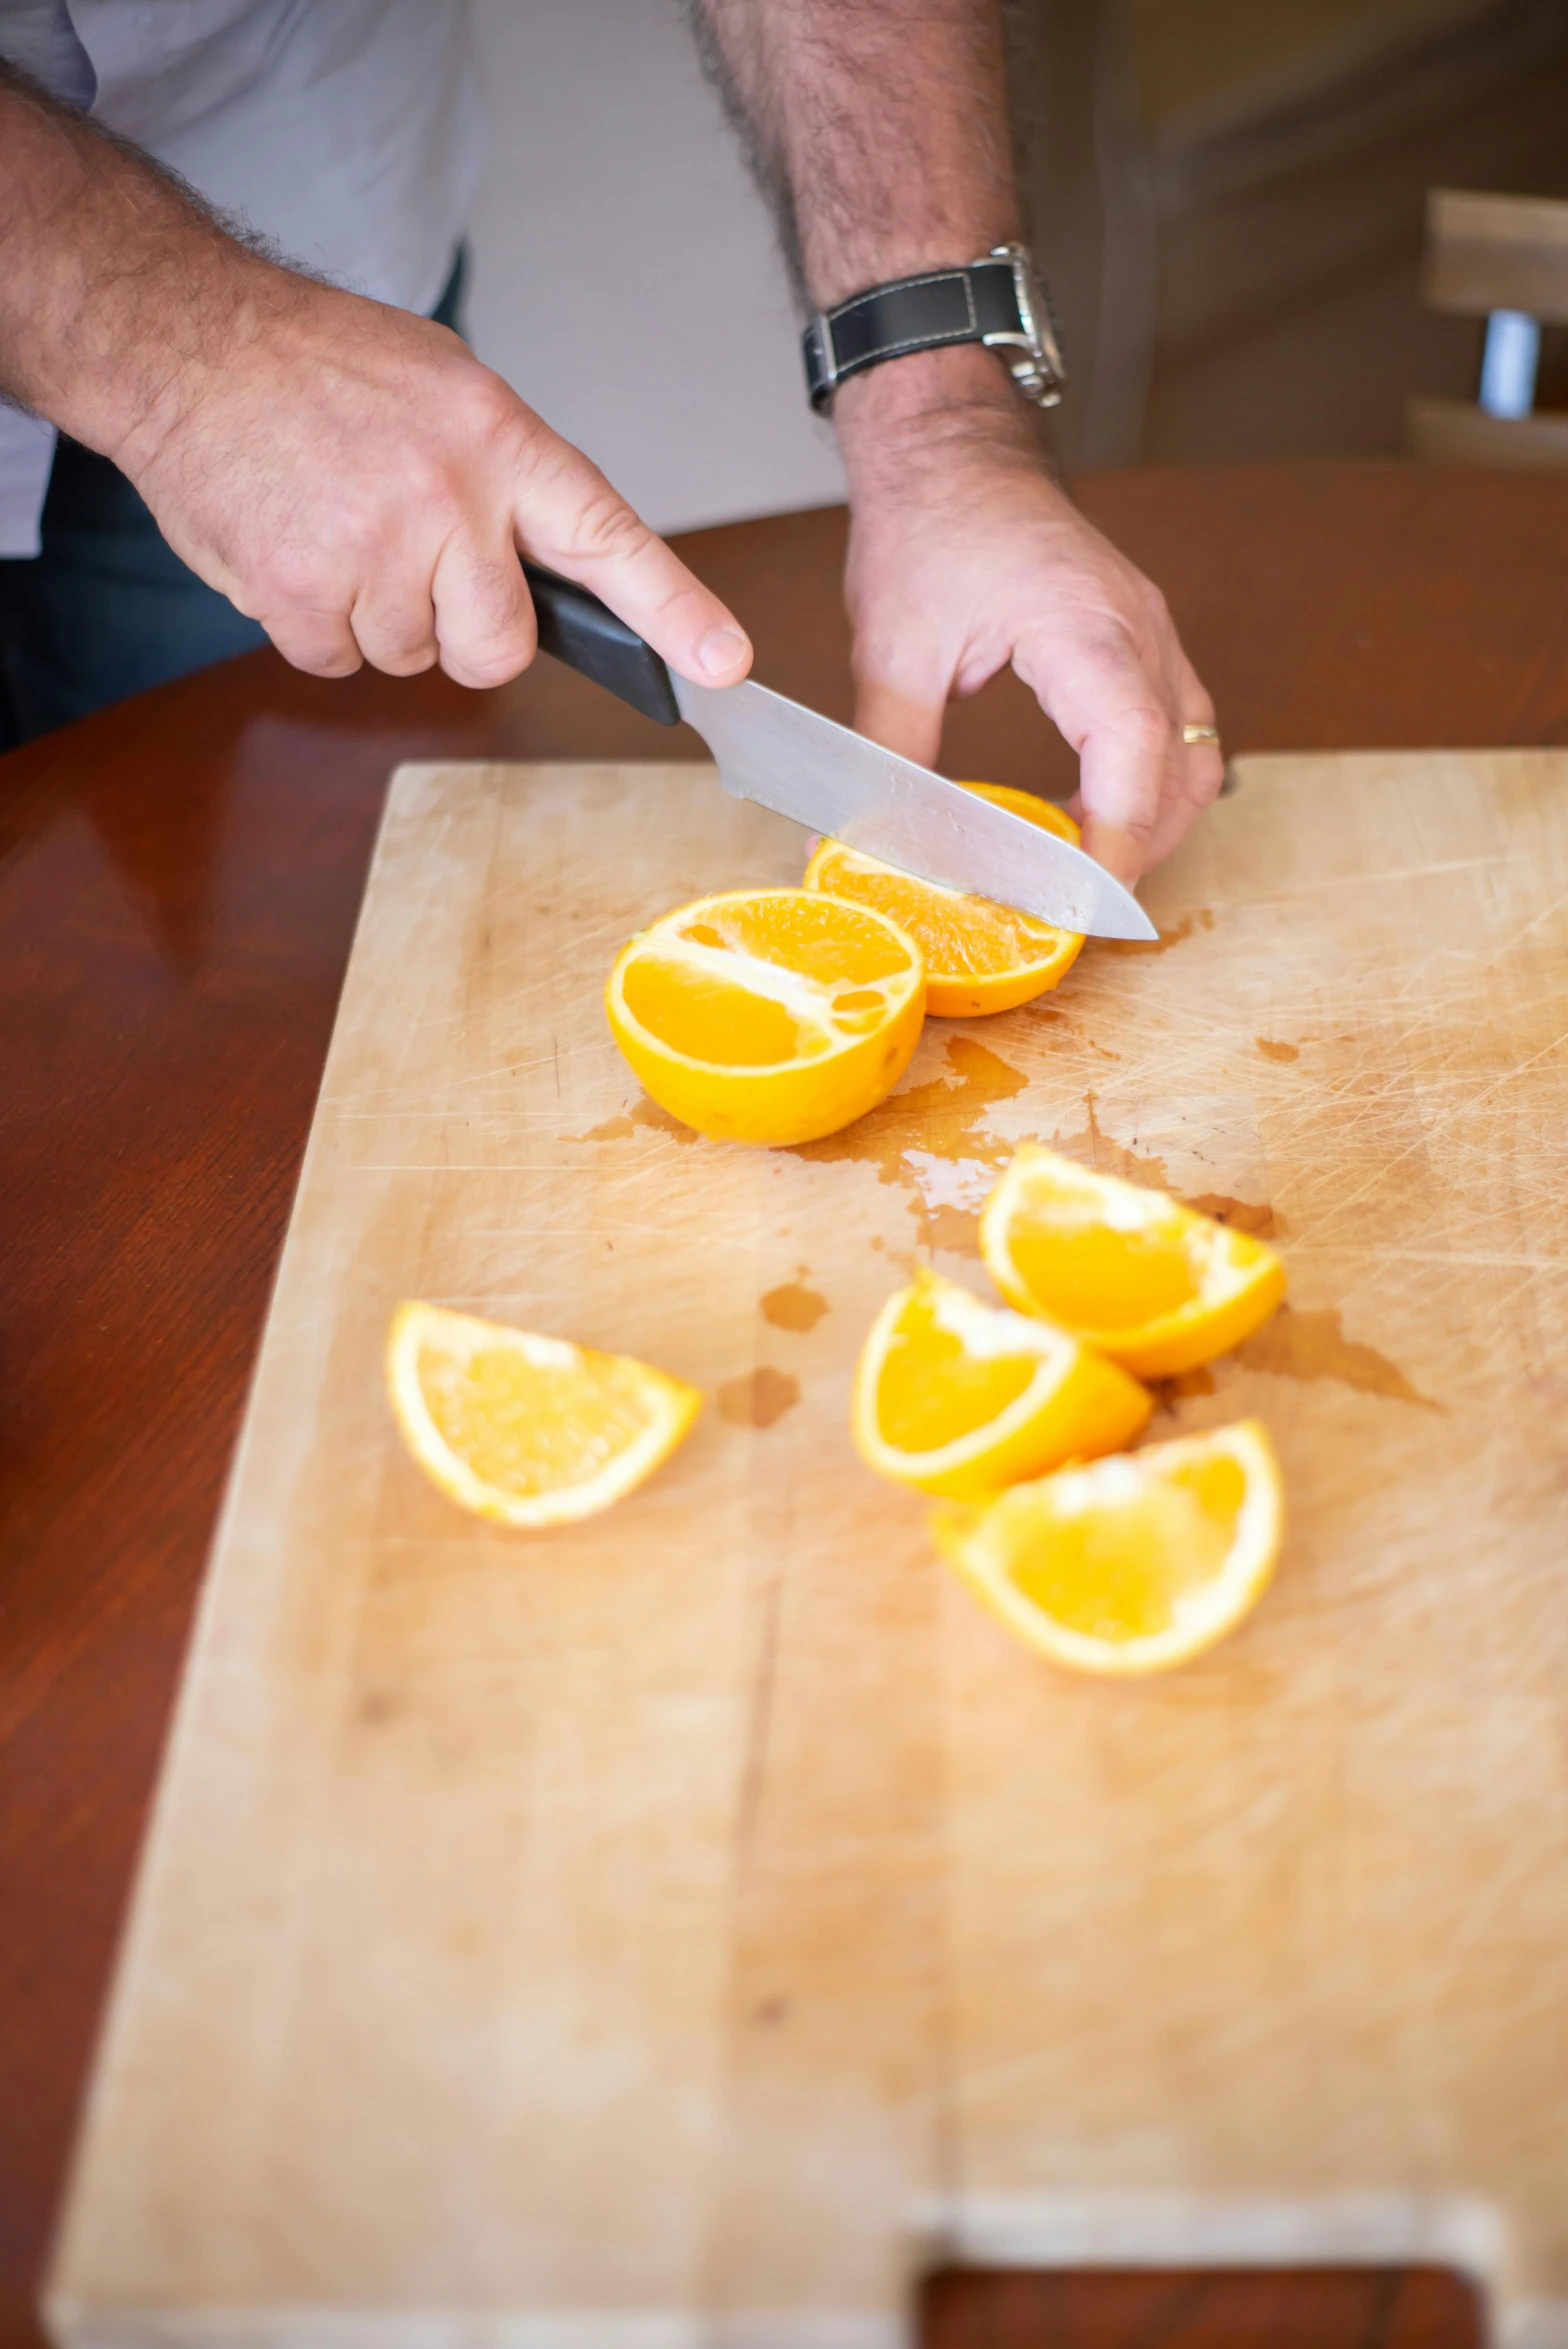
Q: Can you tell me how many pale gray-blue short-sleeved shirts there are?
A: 1